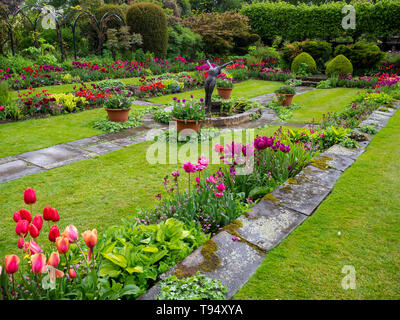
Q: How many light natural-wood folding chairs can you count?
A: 0